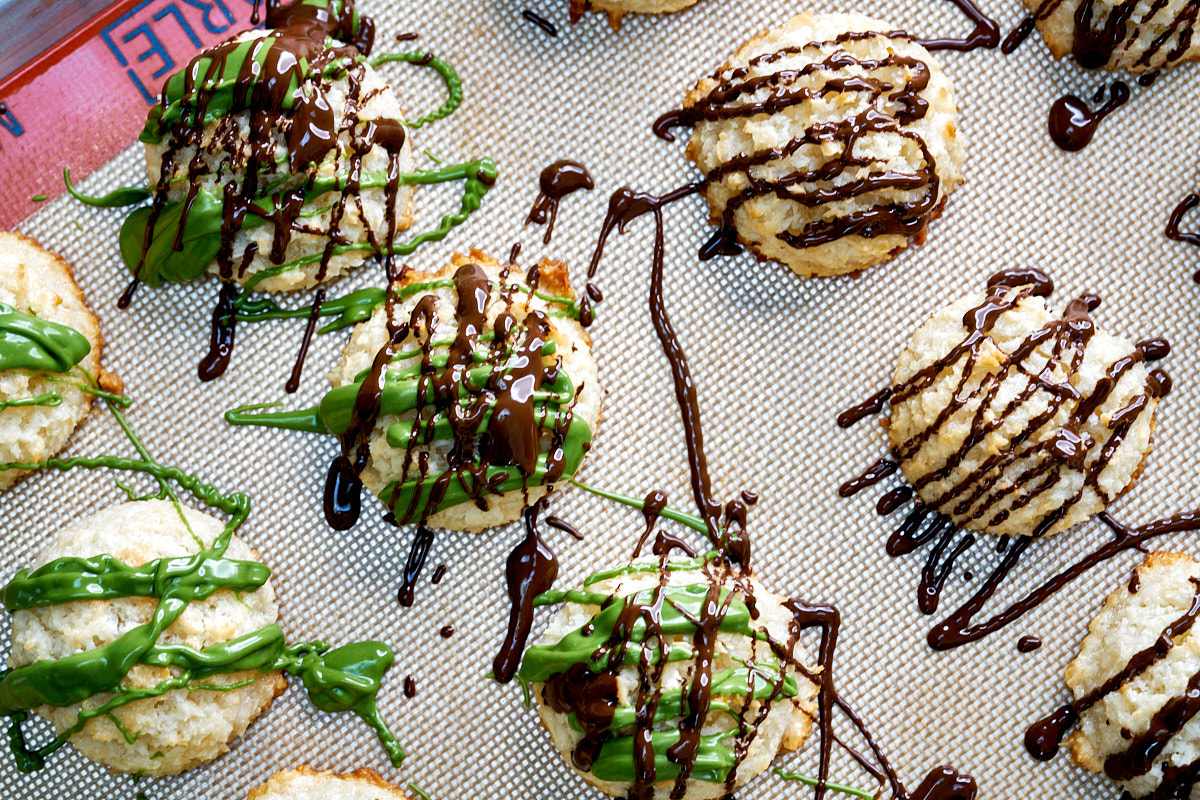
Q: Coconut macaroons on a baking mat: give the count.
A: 11